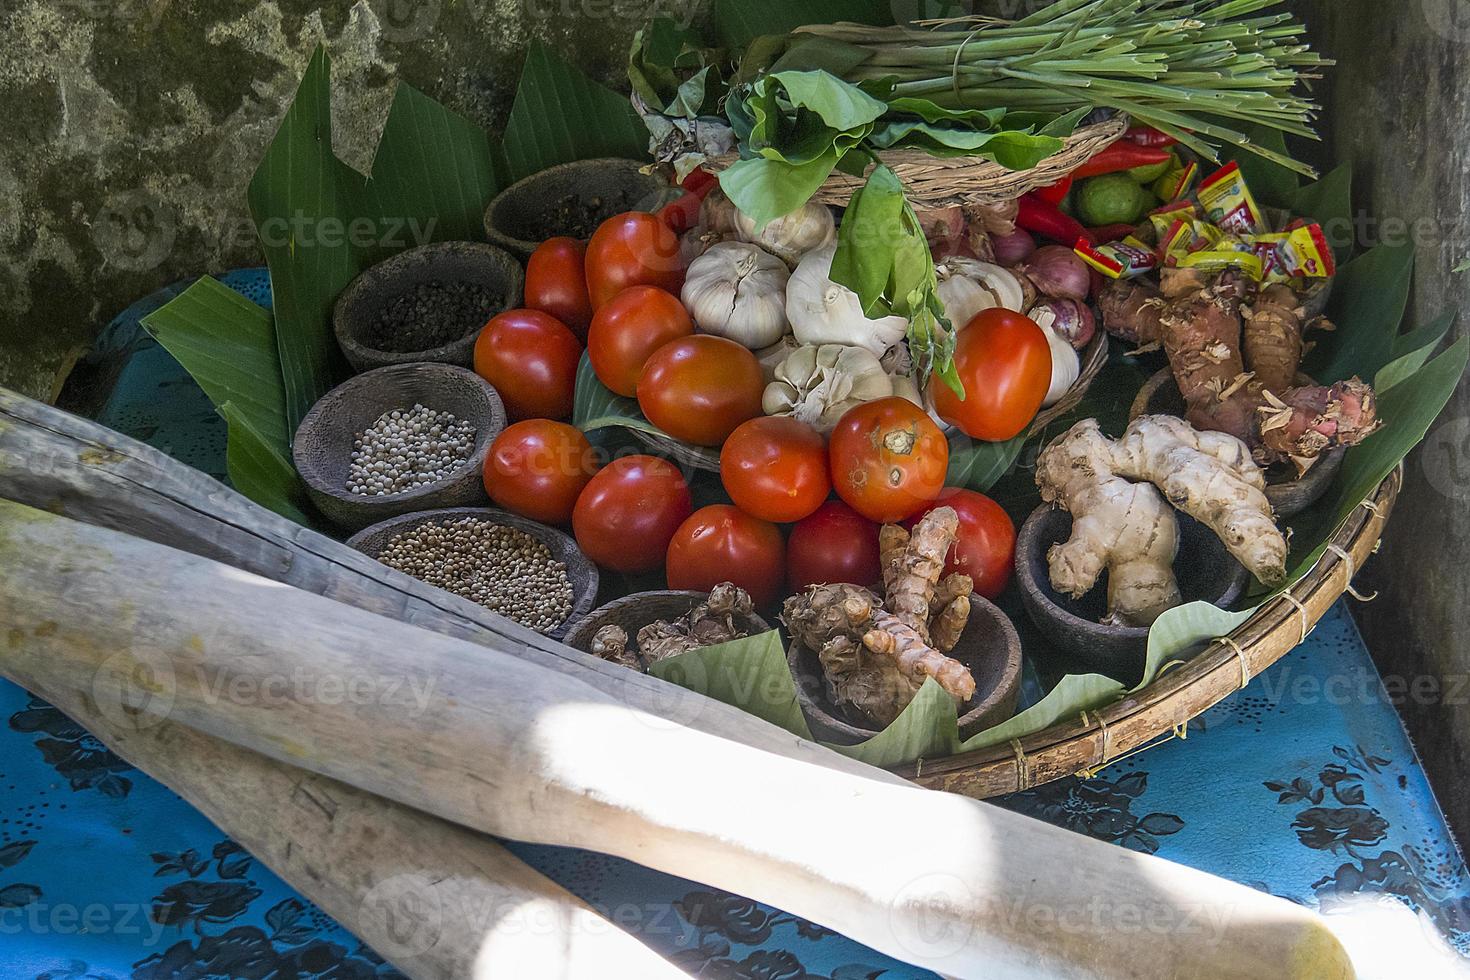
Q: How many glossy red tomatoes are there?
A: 13